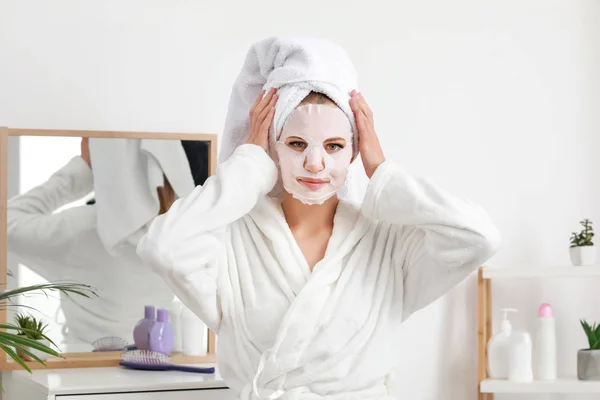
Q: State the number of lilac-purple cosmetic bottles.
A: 2